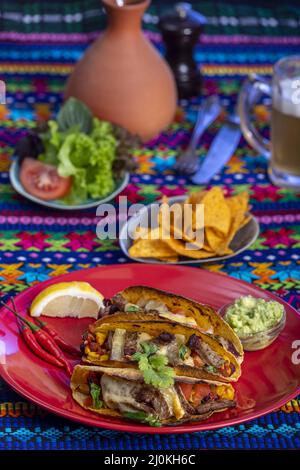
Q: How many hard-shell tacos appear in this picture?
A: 3